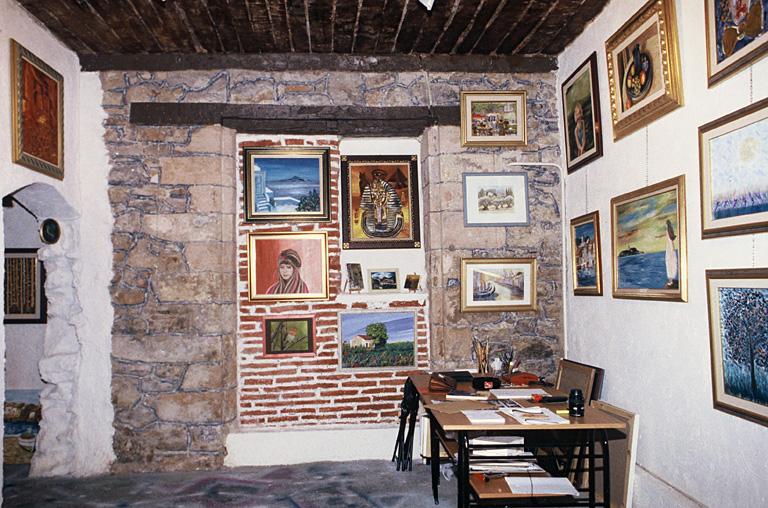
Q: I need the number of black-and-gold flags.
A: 0